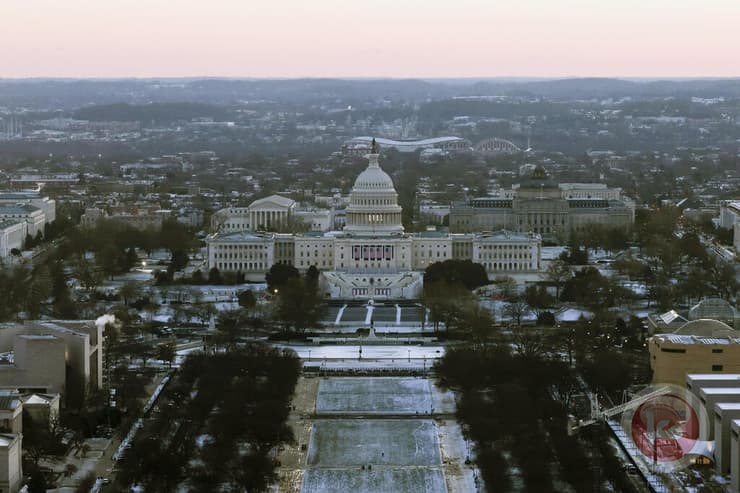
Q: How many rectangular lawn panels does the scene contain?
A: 3